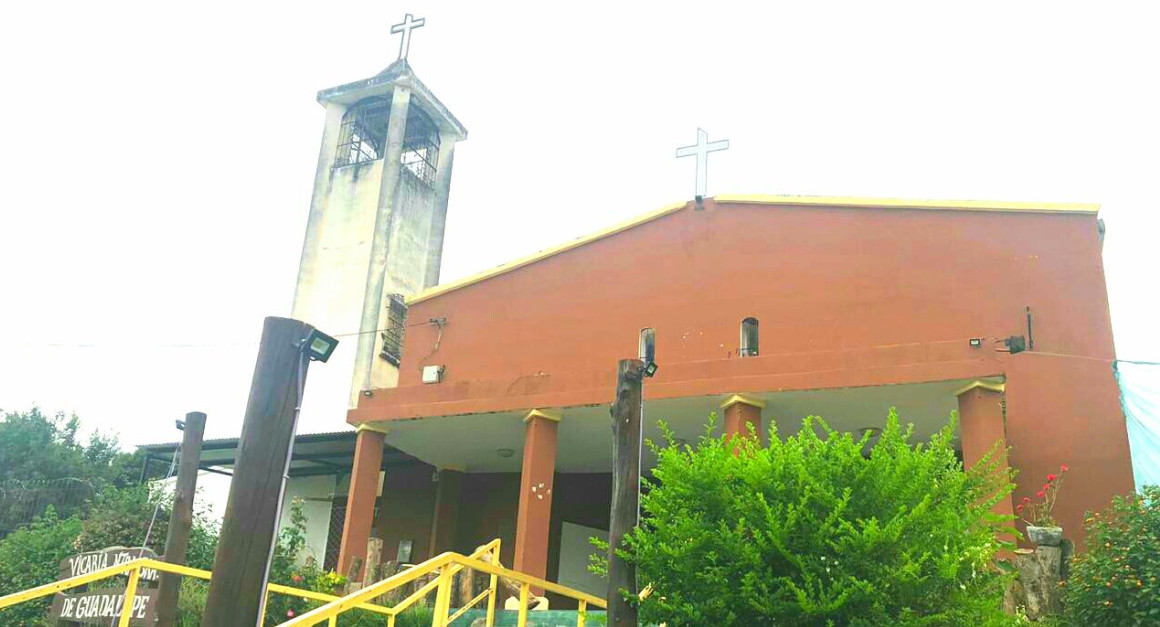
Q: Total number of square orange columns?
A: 4